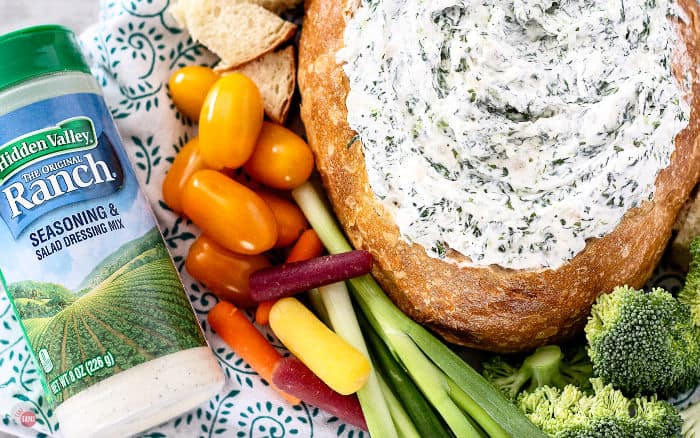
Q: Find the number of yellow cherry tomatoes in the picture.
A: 7